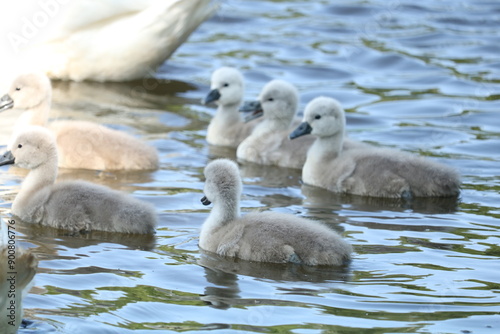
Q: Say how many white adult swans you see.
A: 1